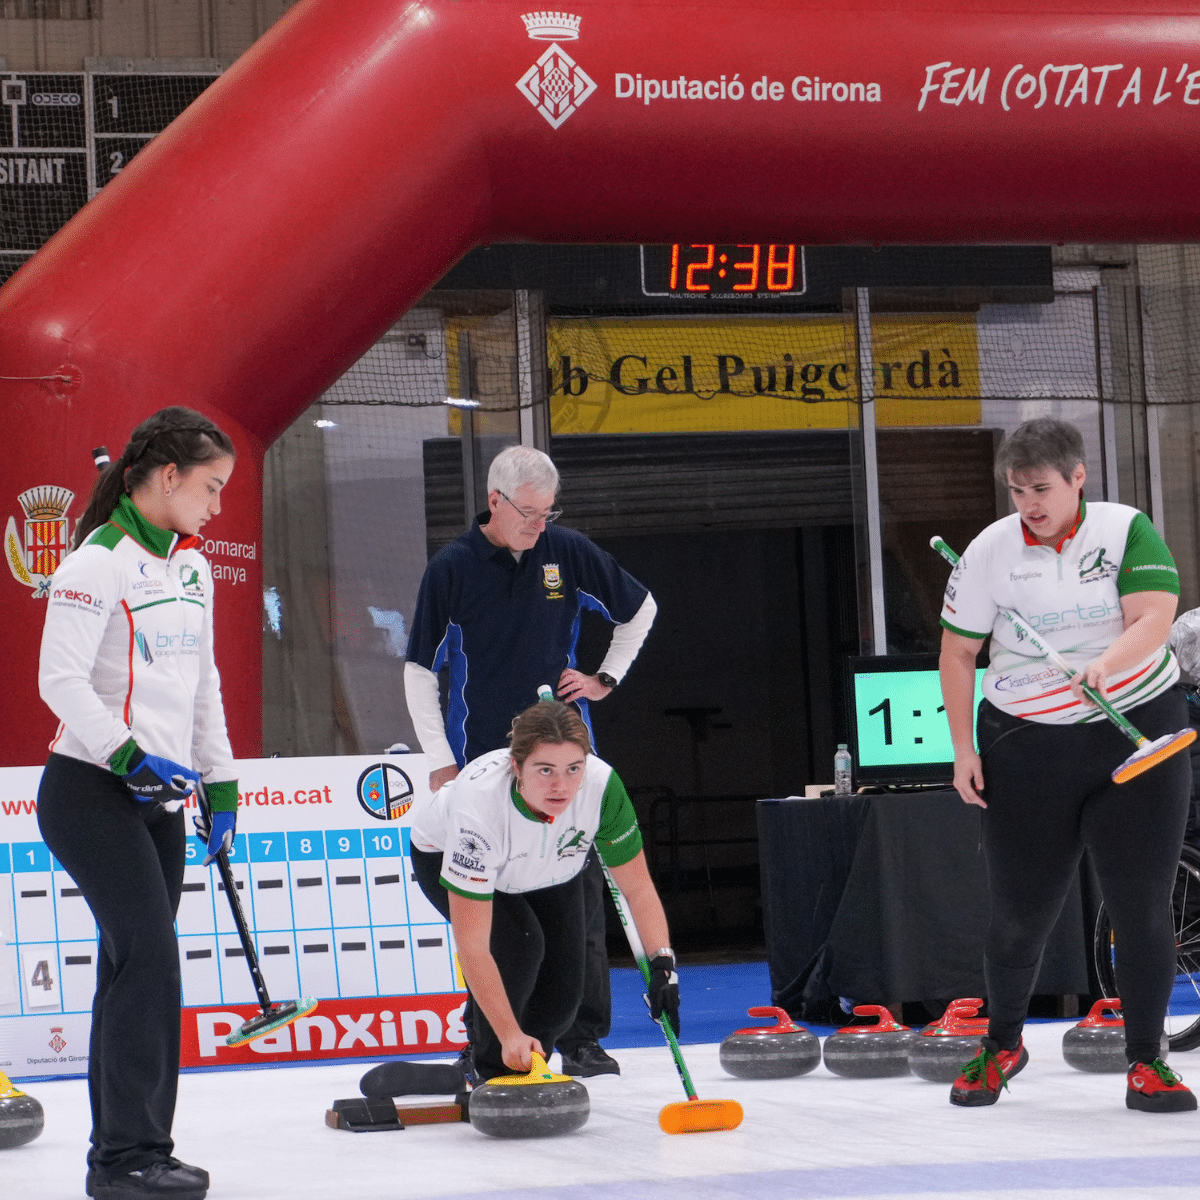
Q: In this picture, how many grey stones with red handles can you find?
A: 5